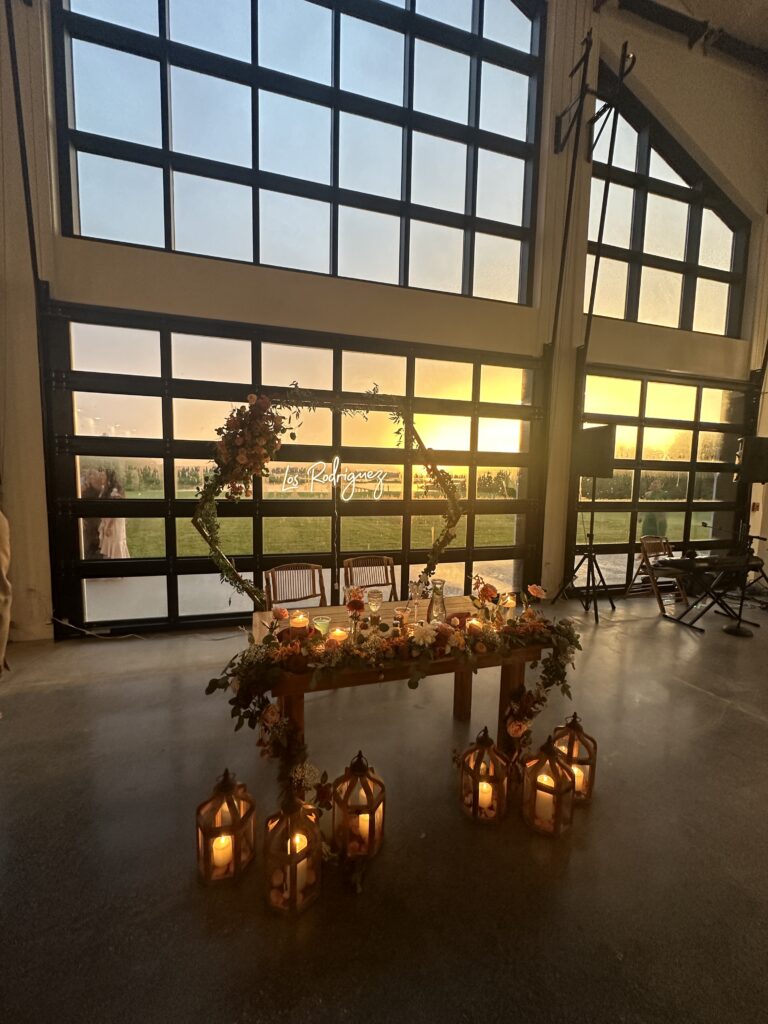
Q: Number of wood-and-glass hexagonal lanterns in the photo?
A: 6